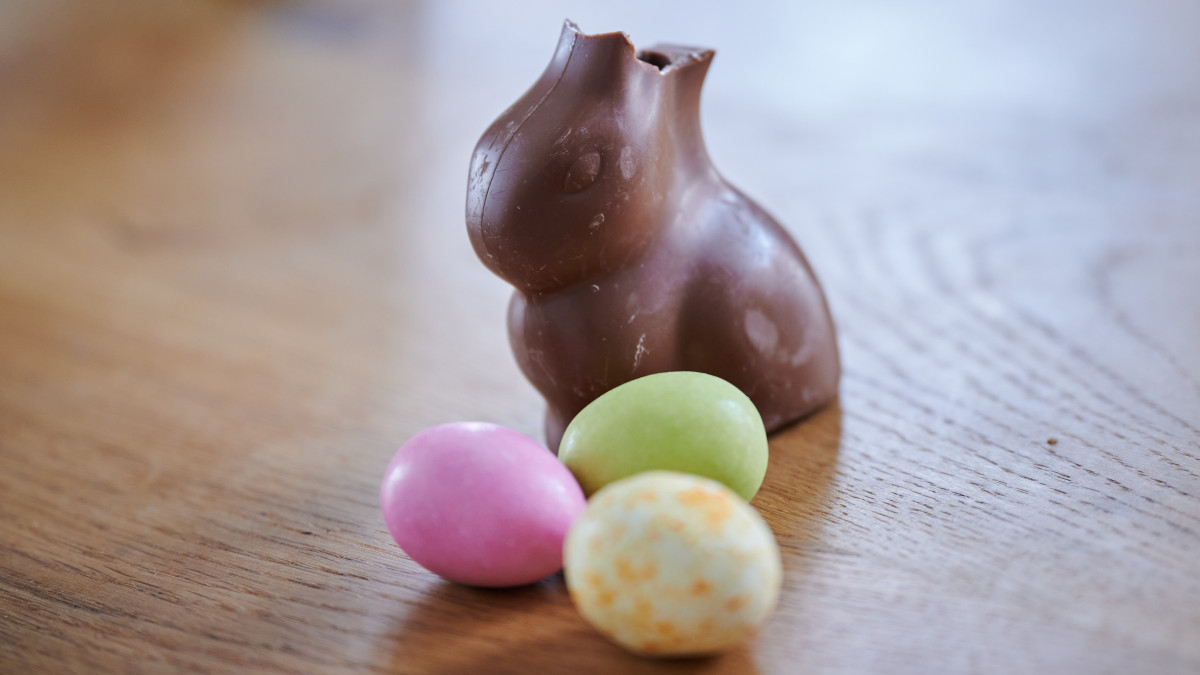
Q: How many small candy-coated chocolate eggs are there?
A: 3